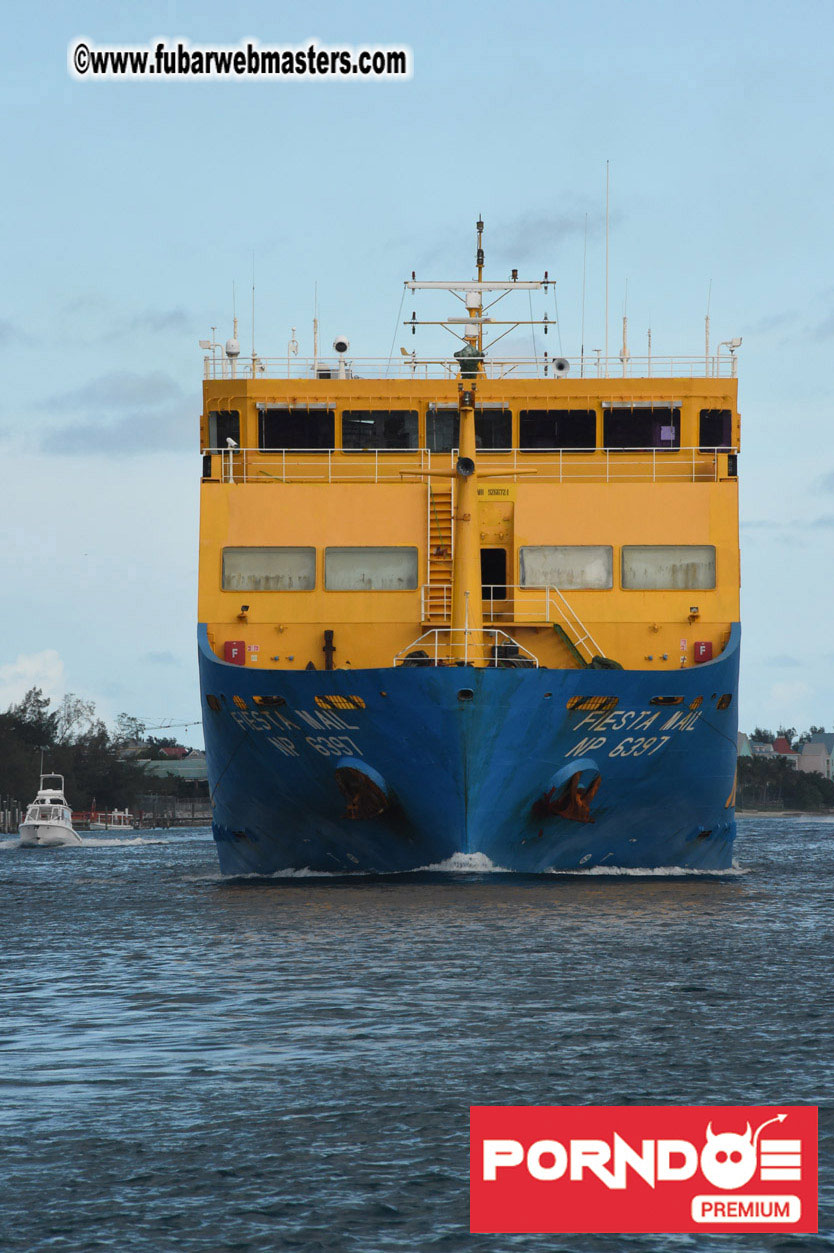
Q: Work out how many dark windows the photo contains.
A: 7